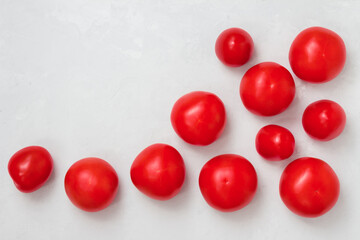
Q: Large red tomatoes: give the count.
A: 7